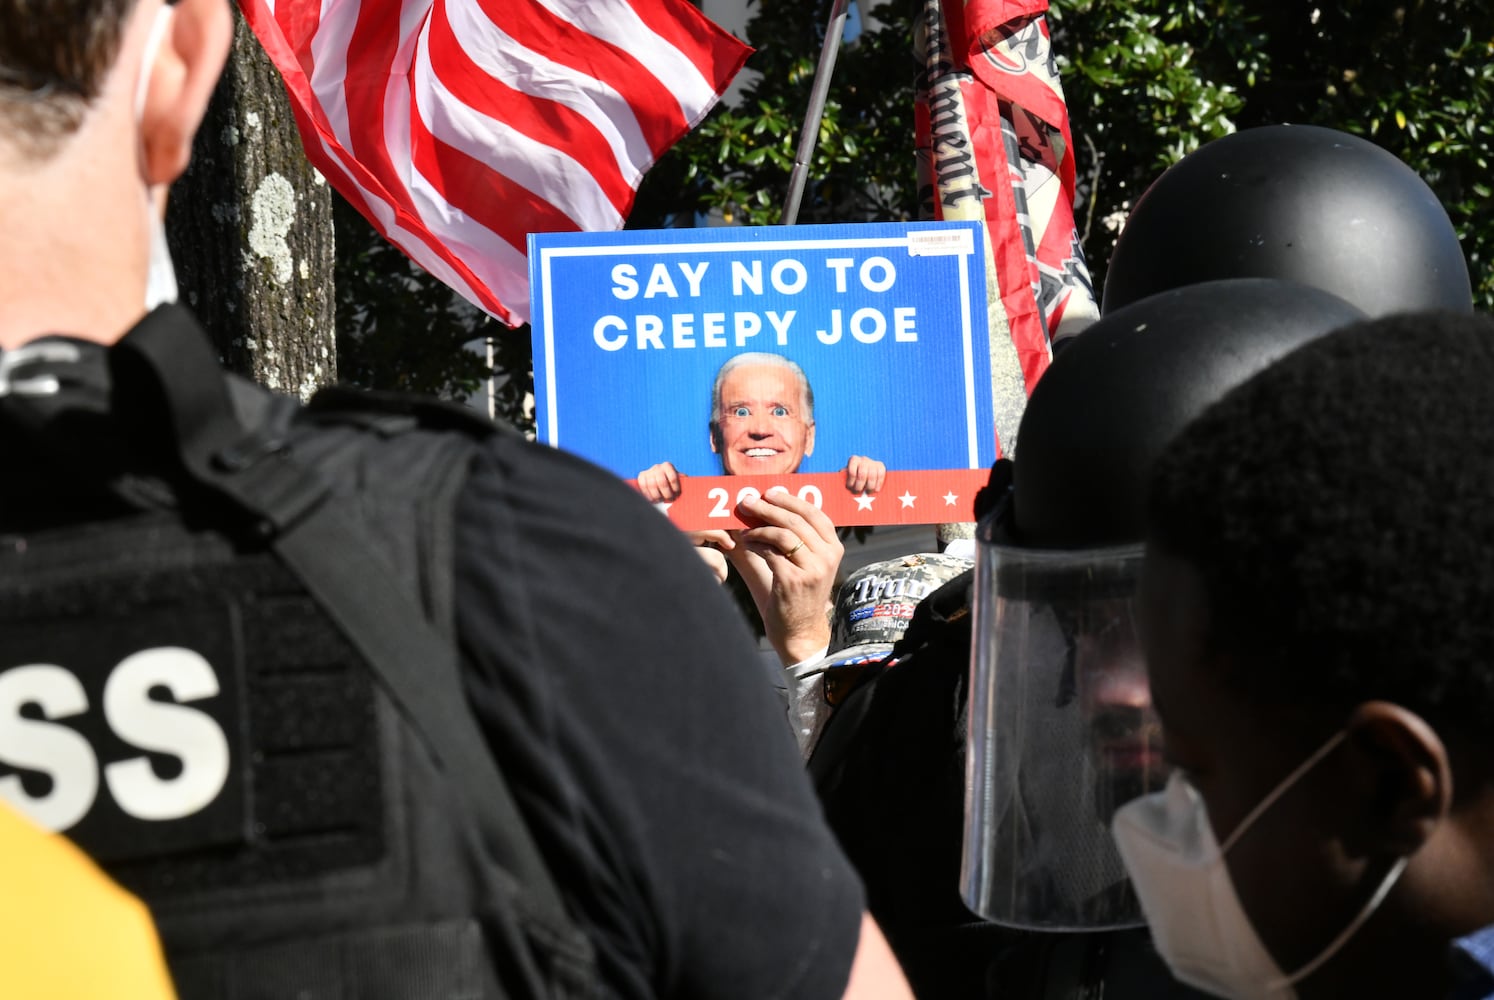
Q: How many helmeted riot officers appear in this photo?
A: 2